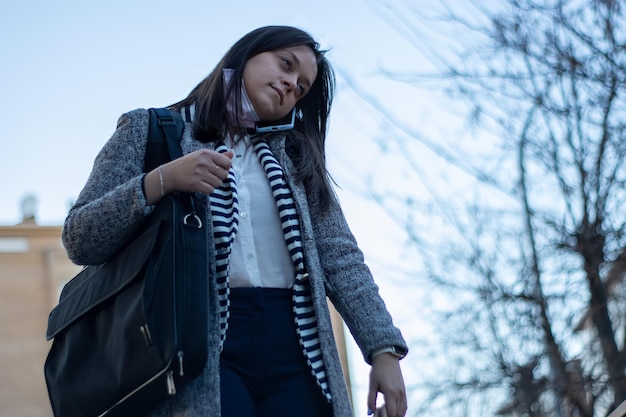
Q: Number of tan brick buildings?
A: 1